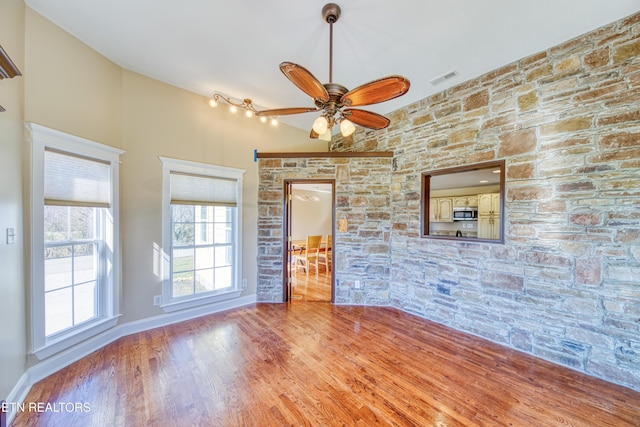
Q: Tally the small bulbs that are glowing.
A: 5